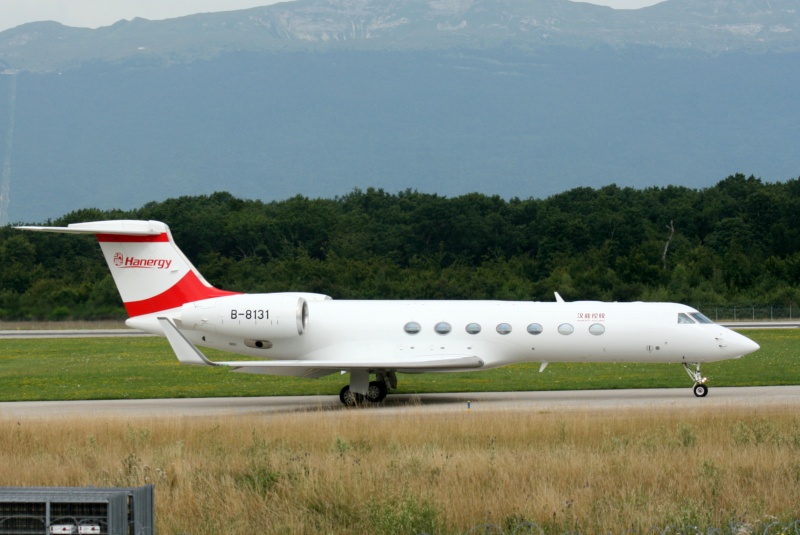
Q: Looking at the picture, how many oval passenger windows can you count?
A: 7